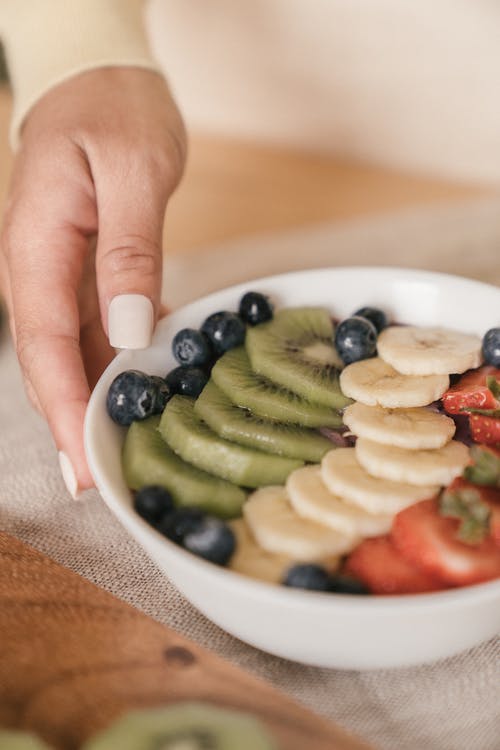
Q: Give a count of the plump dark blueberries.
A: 14